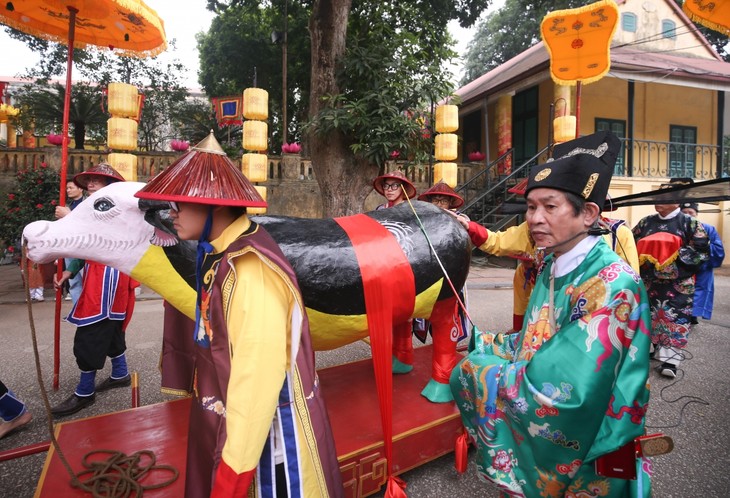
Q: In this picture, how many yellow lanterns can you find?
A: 11